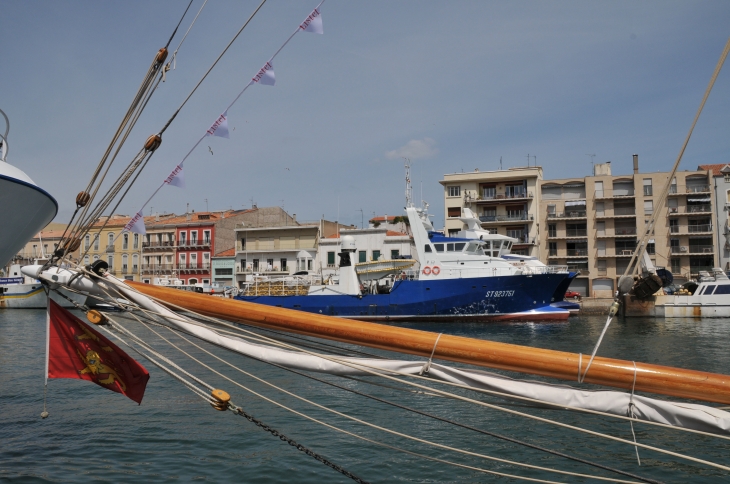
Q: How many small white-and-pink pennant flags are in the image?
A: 5